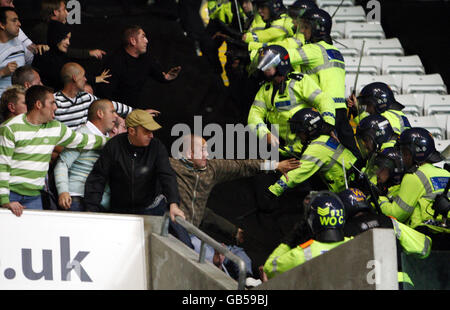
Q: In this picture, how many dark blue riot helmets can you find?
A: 11